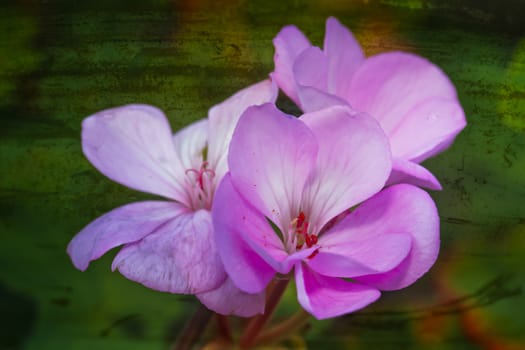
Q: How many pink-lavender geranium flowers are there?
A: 3